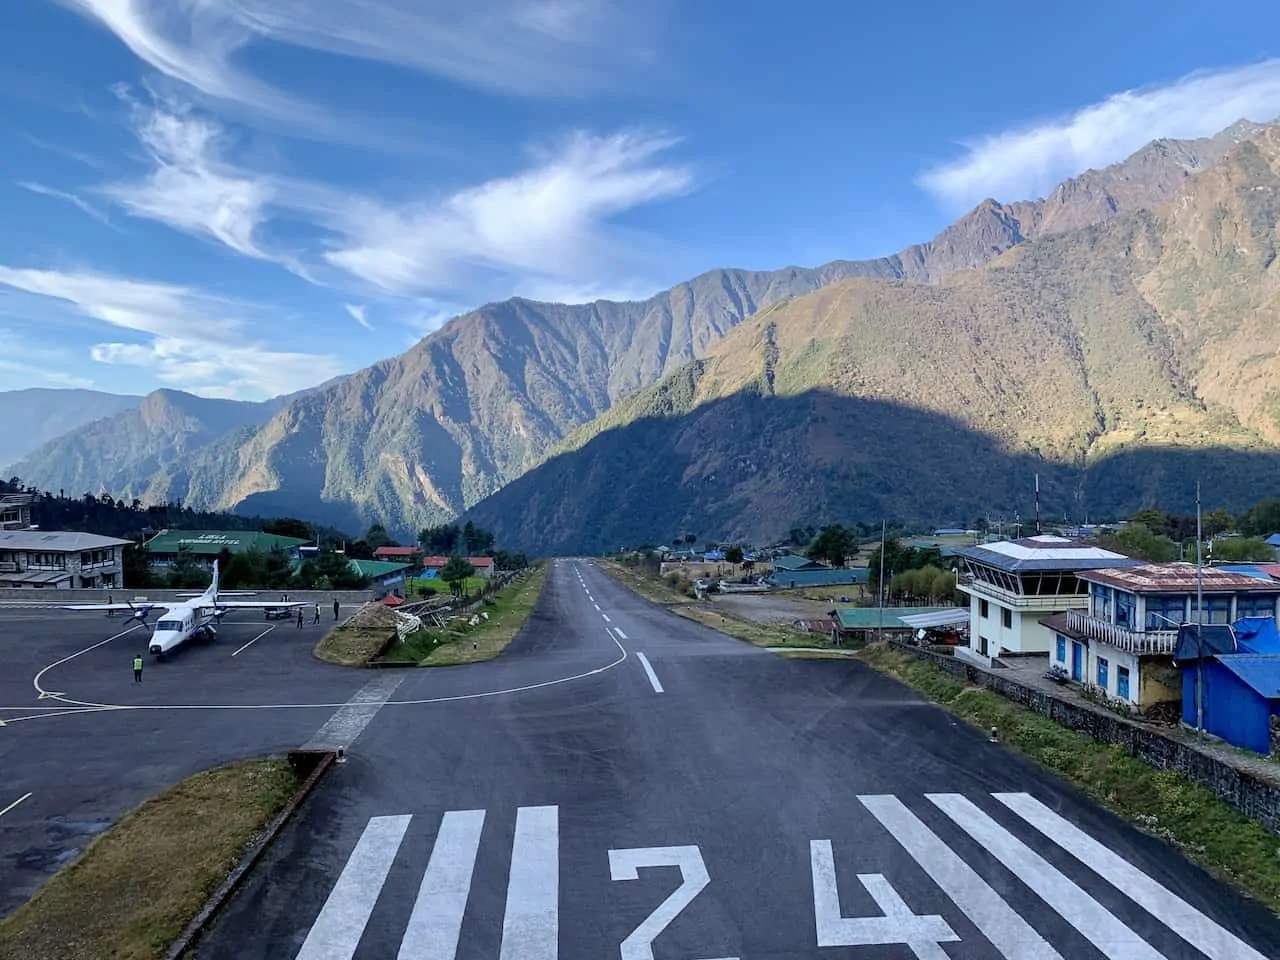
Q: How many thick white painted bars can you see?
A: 6